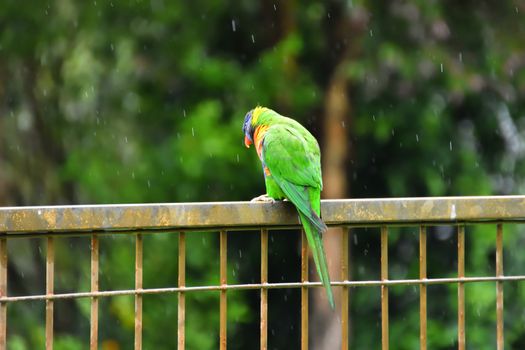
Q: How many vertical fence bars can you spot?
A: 13